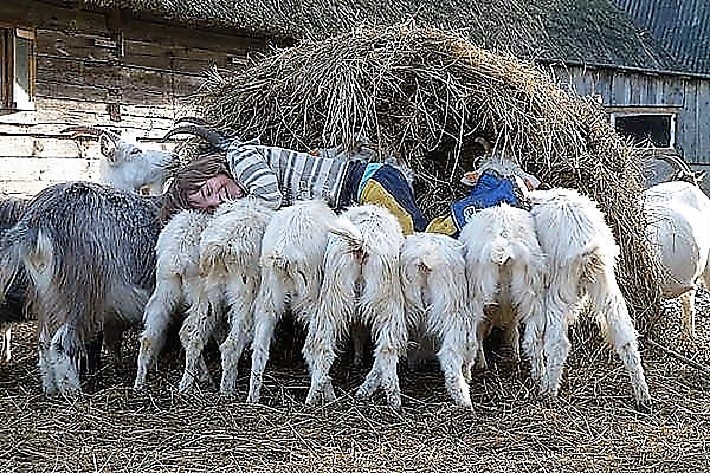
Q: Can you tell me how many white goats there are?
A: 9